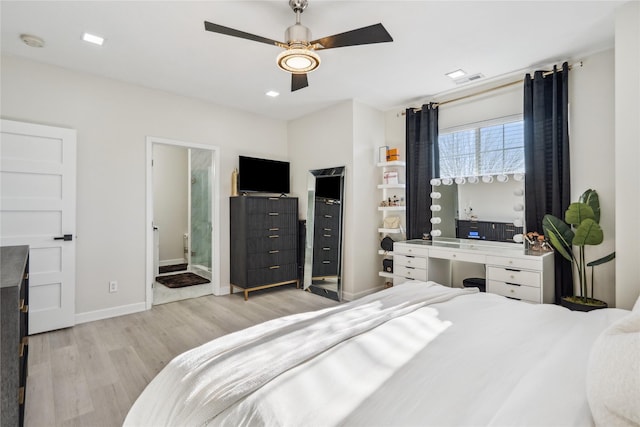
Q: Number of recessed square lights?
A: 3